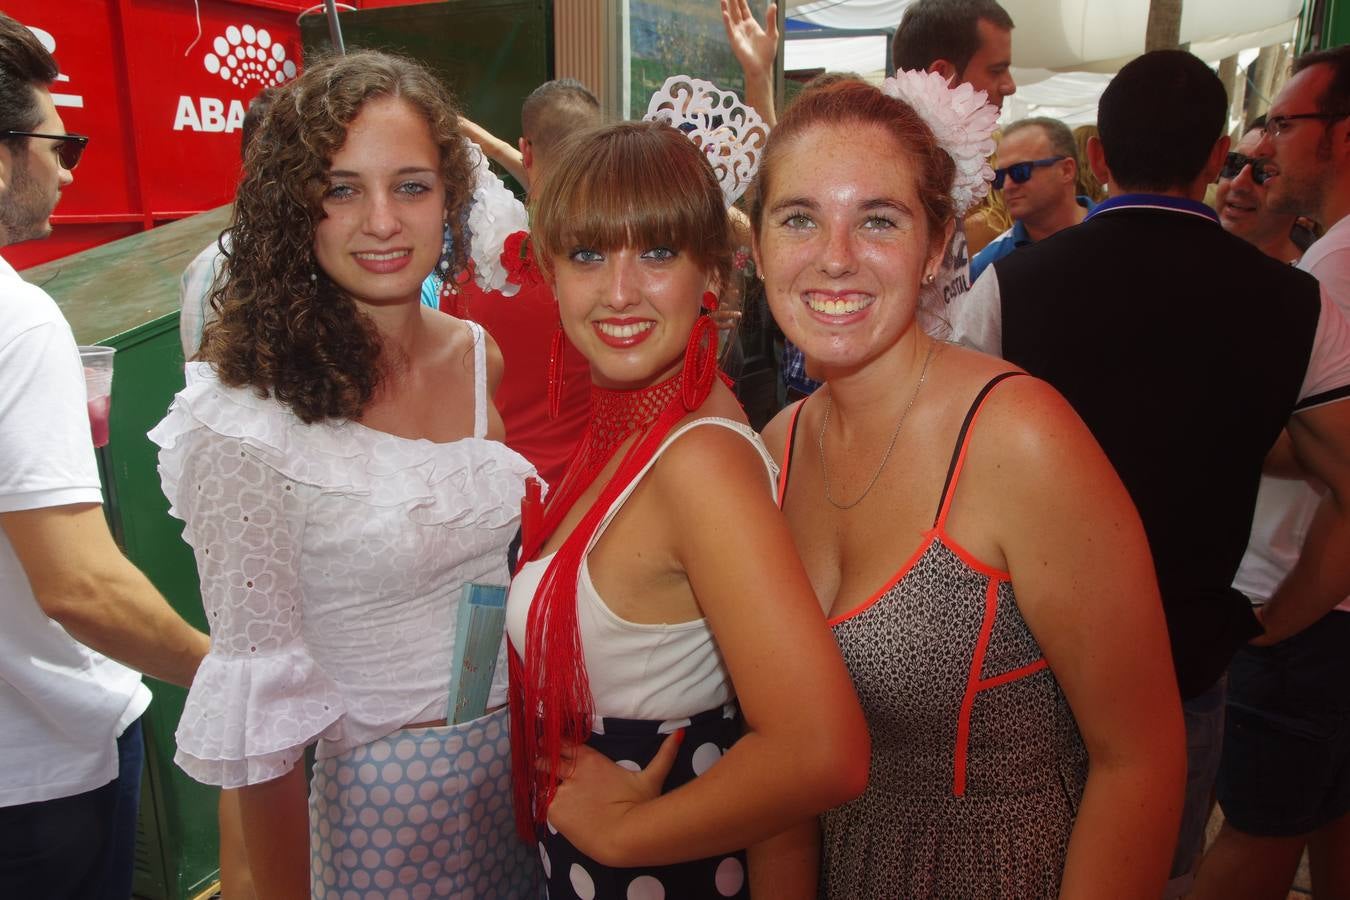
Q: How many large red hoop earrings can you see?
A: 2